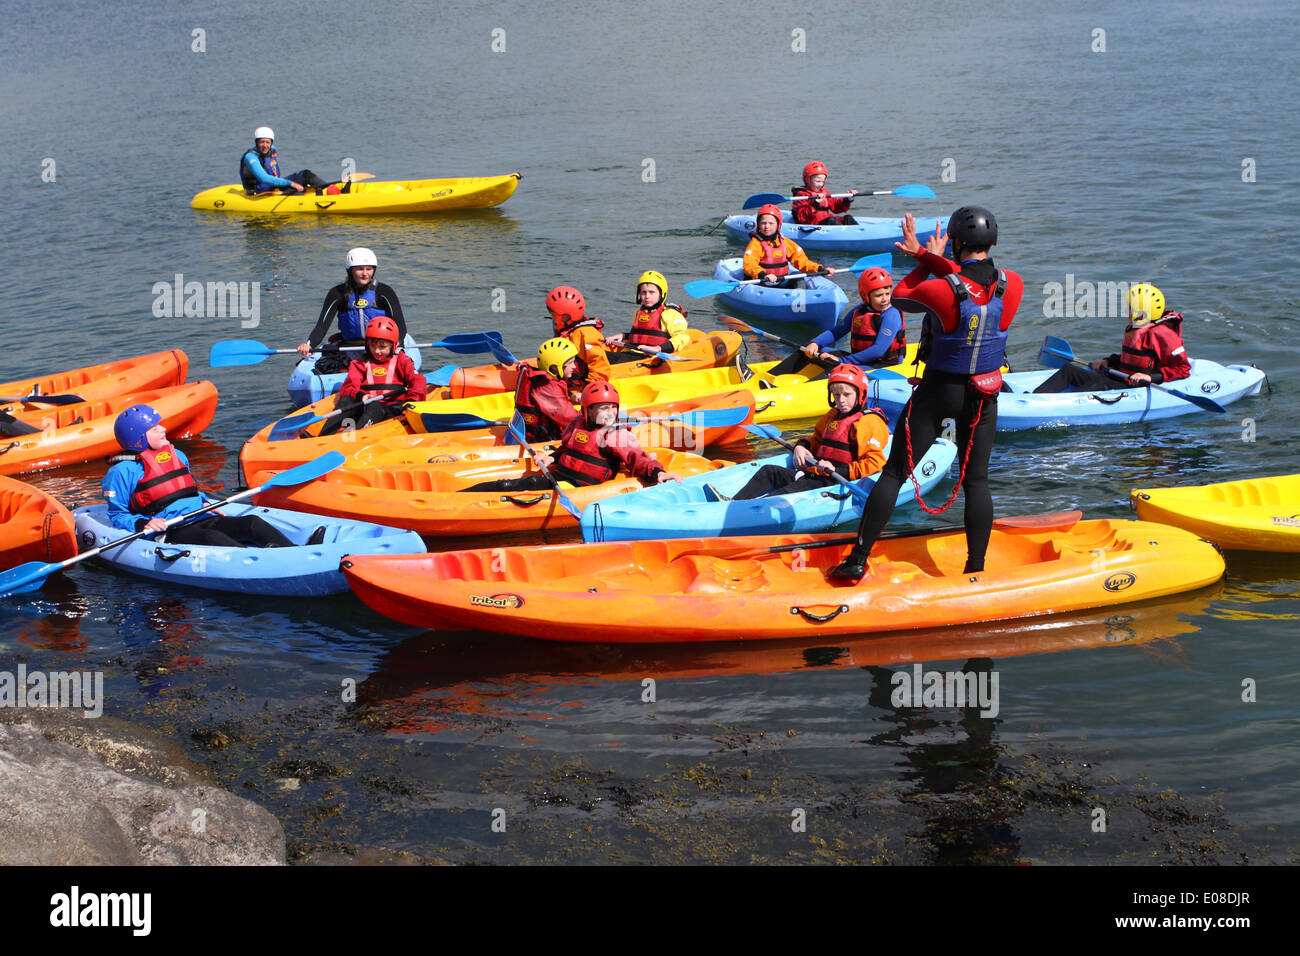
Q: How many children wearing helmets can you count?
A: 11